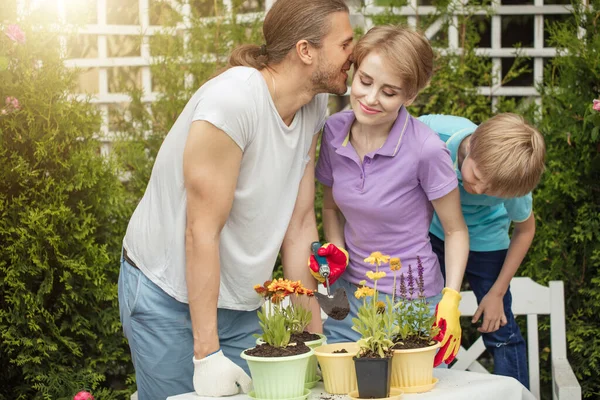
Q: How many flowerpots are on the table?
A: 5